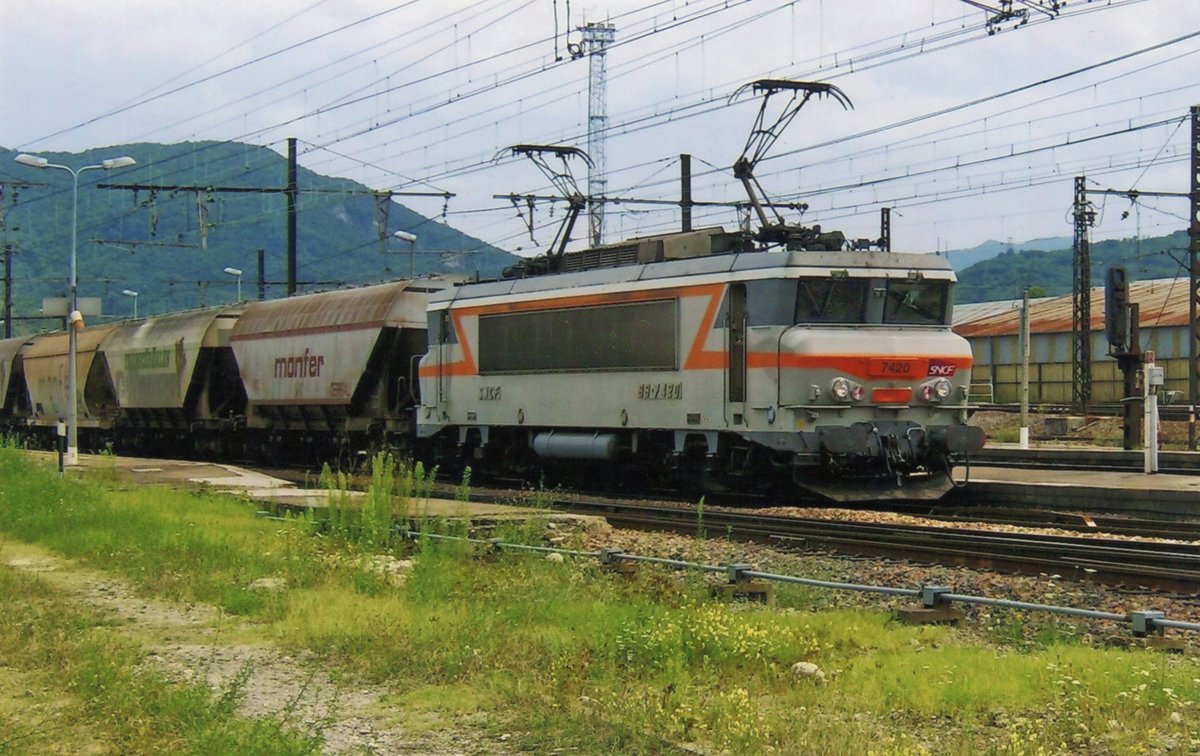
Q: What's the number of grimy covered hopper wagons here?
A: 4